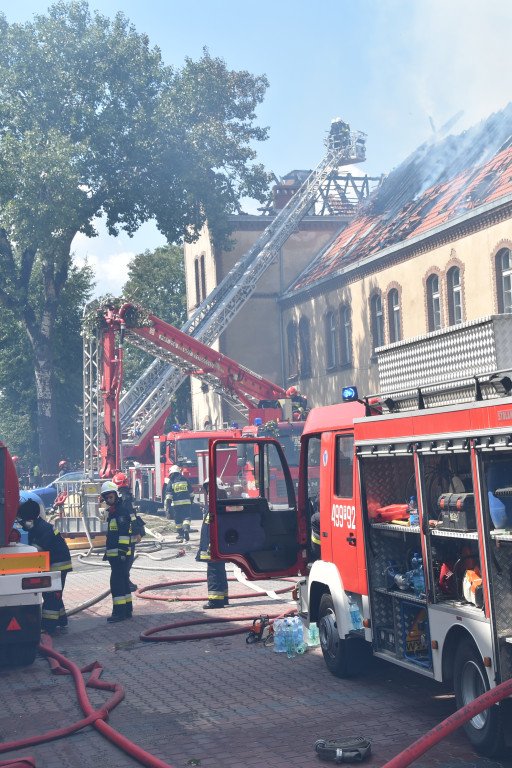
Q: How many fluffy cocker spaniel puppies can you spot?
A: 0